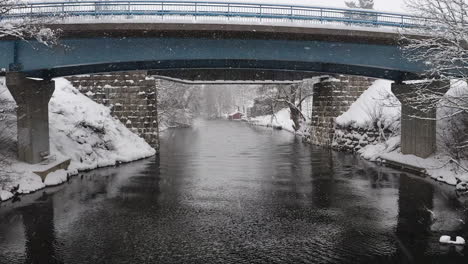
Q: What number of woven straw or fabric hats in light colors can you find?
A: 0